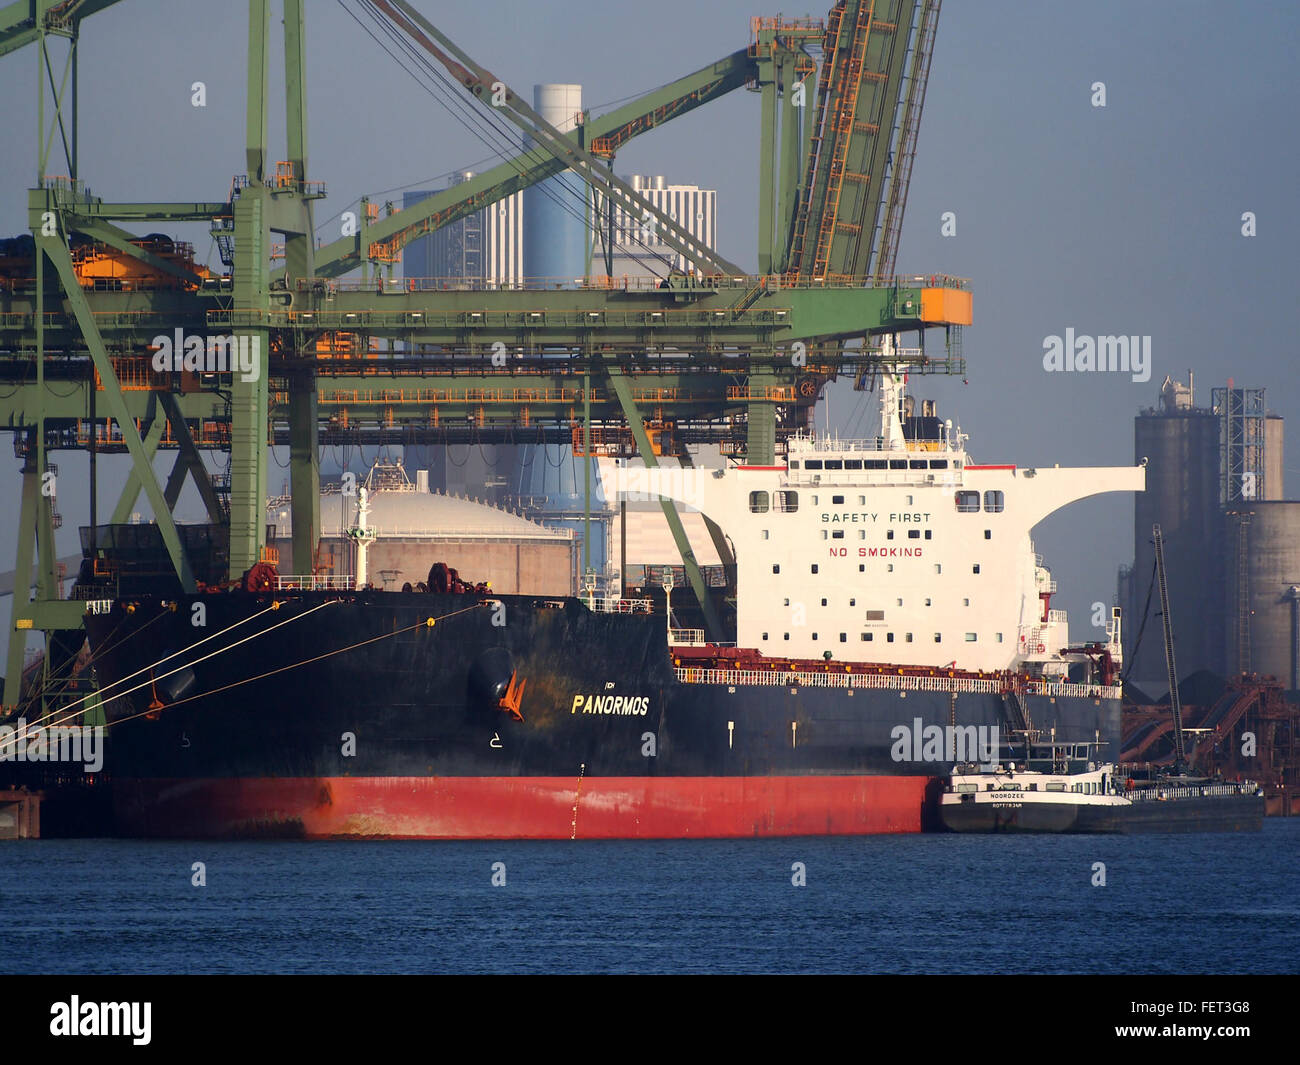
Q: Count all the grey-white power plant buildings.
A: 2